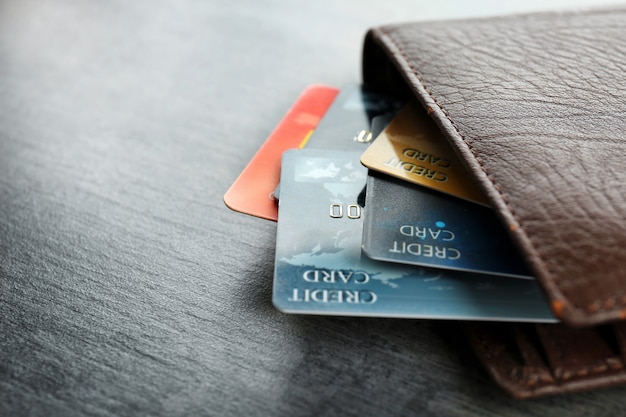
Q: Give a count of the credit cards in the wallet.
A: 5